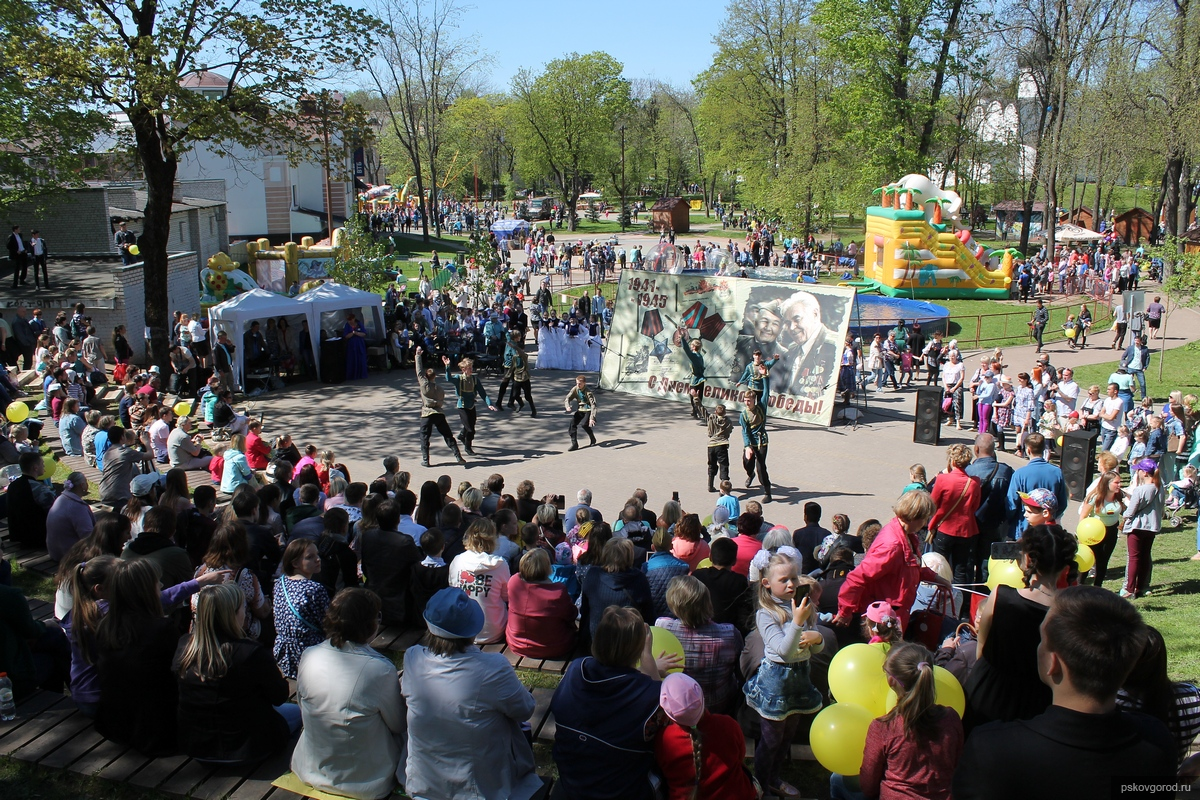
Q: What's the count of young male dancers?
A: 9